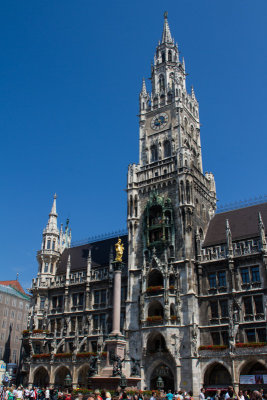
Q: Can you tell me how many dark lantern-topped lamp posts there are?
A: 3